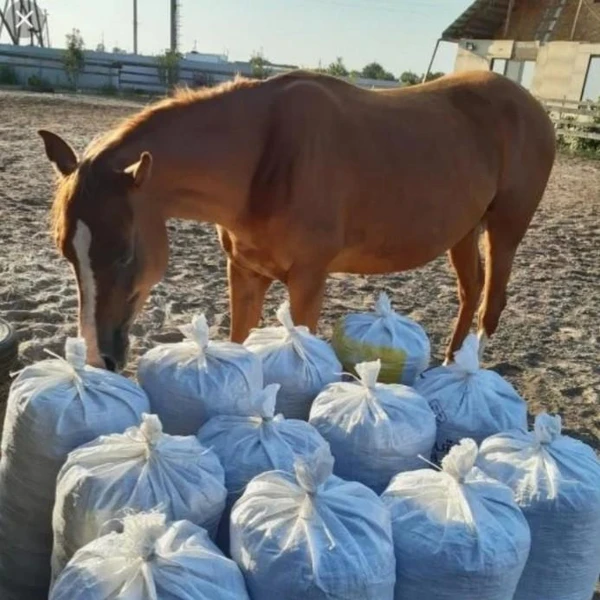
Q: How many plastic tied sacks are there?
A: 12